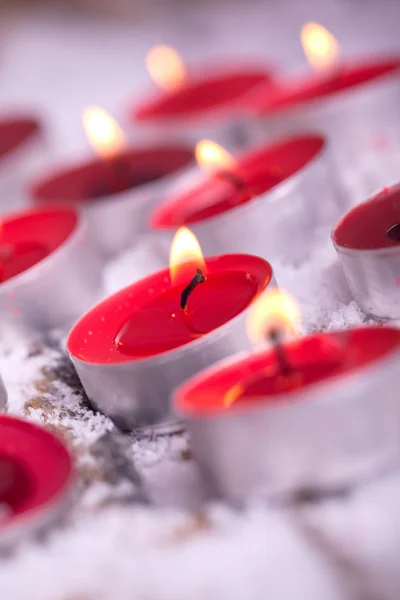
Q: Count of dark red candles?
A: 3